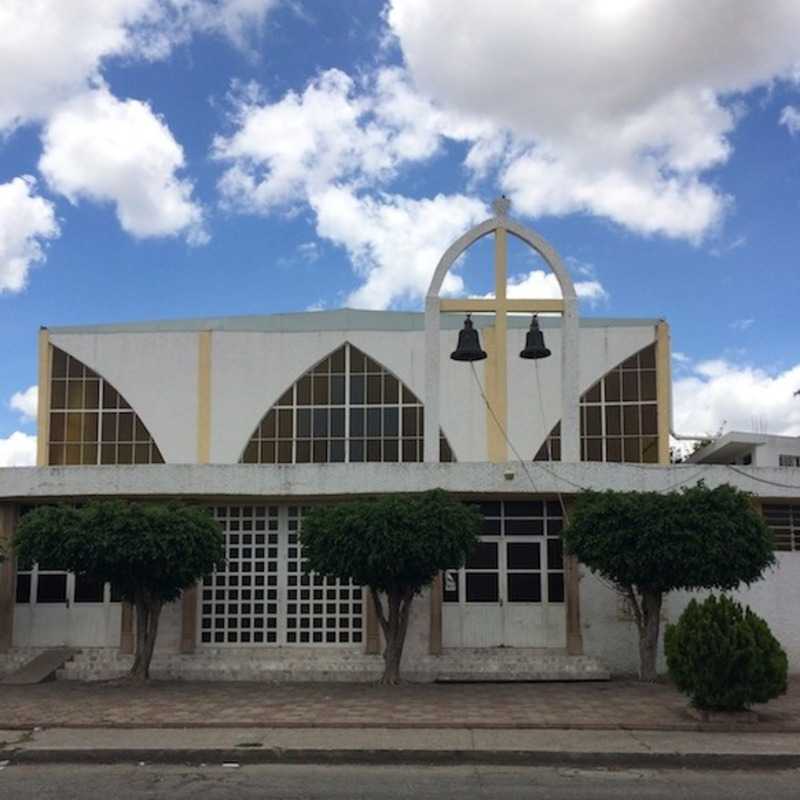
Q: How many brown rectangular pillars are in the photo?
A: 6